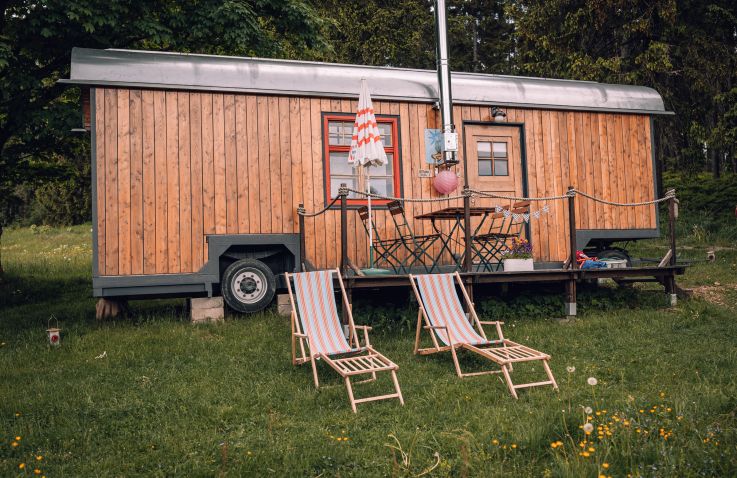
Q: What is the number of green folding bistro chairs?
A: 4